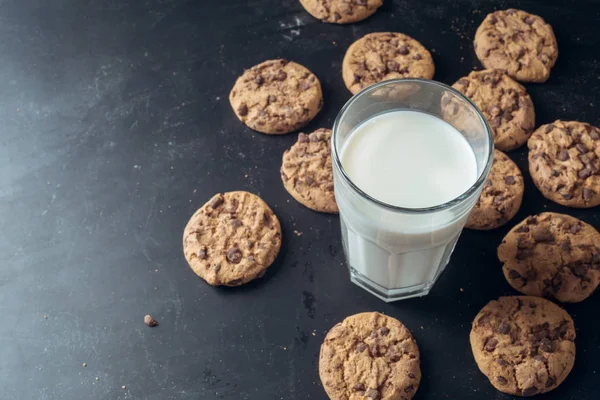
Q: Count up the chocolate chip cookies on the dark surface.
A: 12